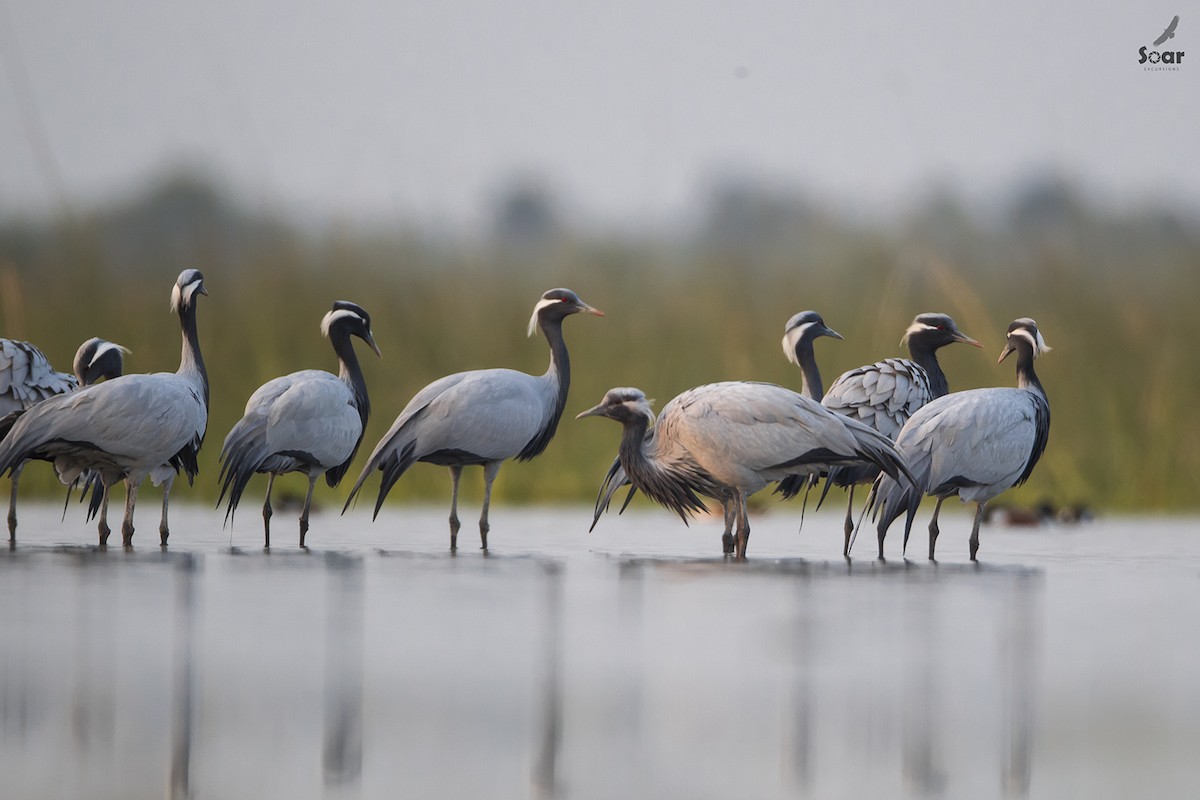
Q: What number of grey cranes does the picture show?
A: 8